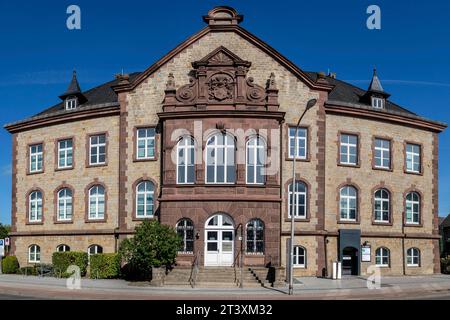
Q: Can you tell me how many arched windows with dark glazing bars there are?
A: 2